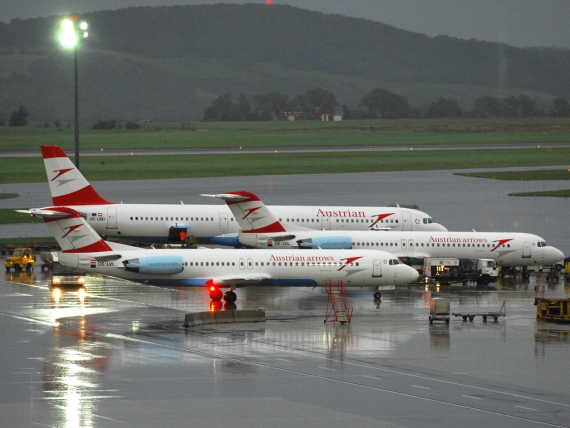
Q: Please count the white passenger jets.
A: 3